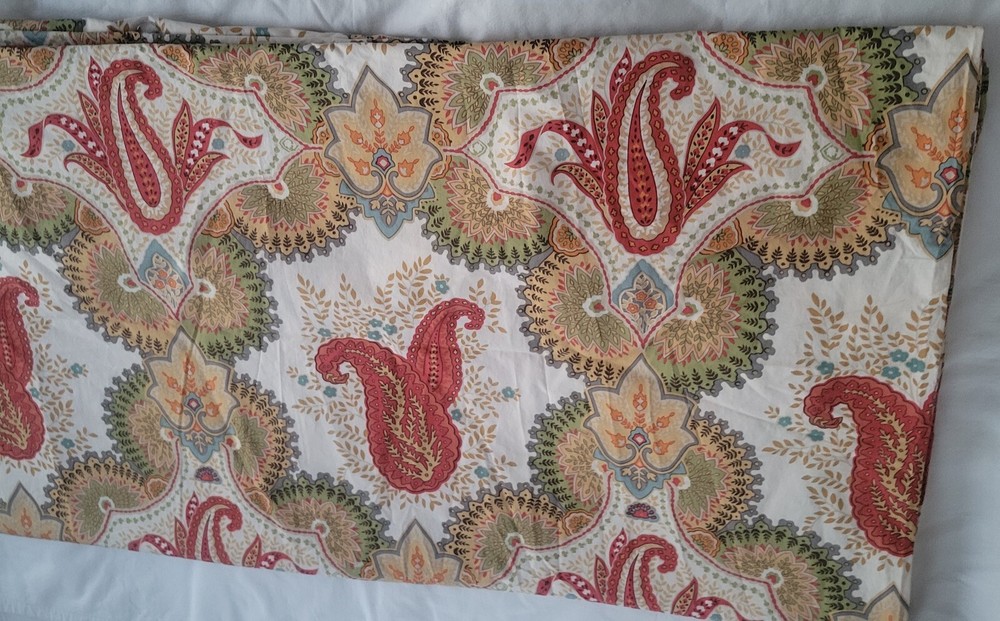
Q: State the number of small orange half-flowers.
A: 12